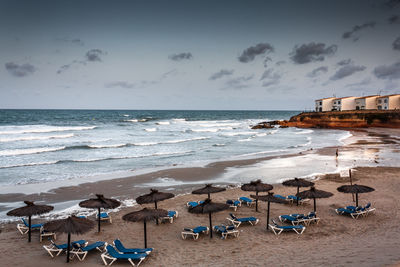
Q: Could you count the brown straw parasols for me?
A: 12